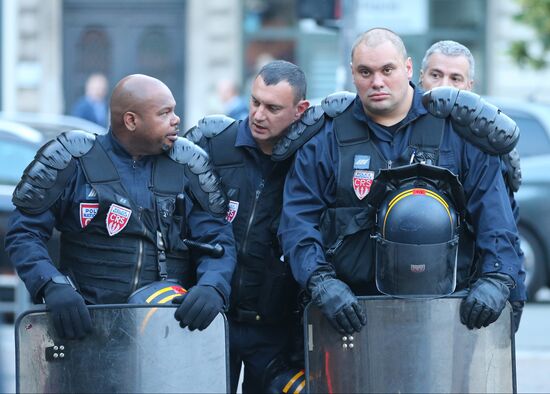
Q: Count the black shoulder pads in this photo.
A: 6